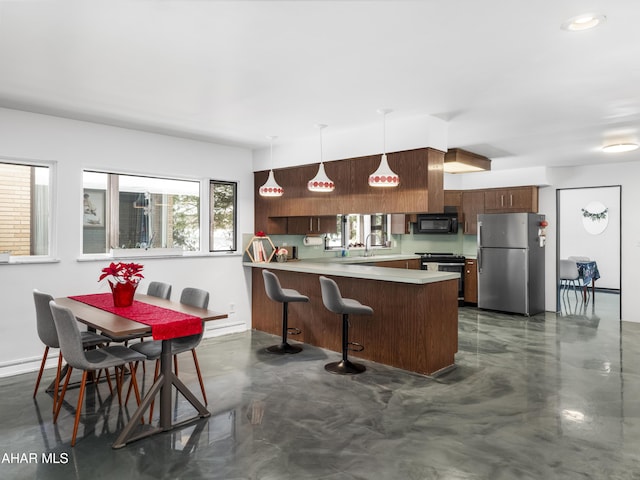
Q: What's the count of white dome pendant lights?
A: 3